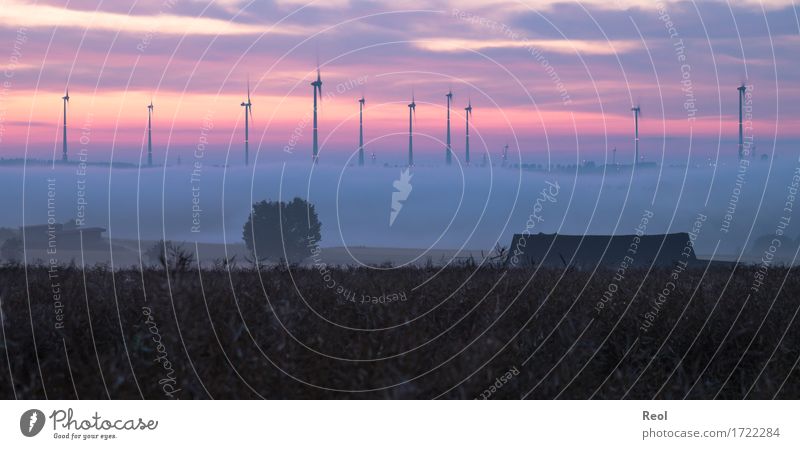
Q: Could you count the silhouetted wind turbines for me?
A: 10